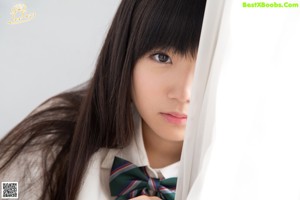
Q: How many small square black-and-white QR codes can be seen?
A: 1